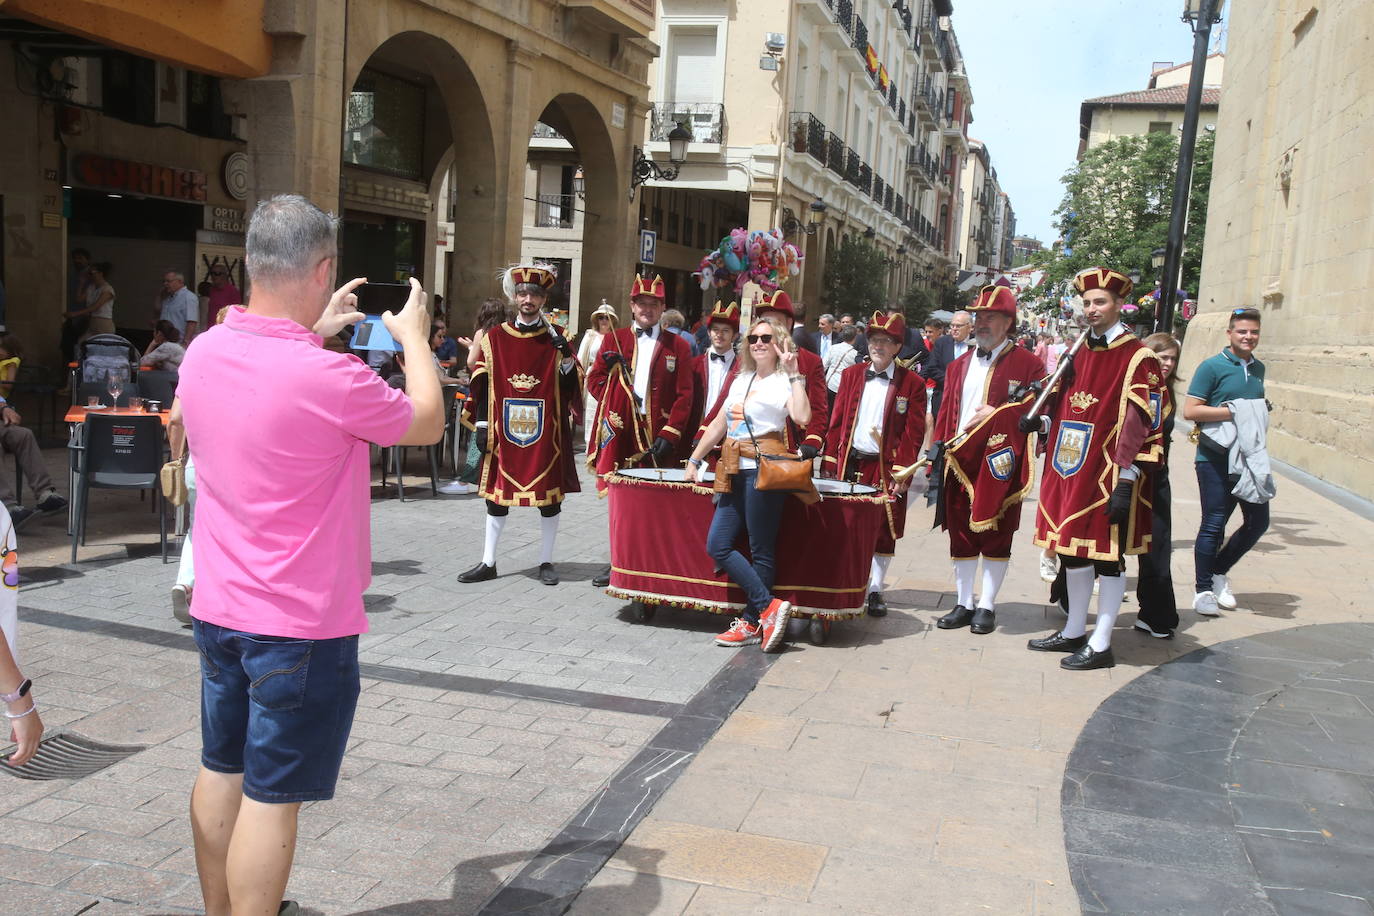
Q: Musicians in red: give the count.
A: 7